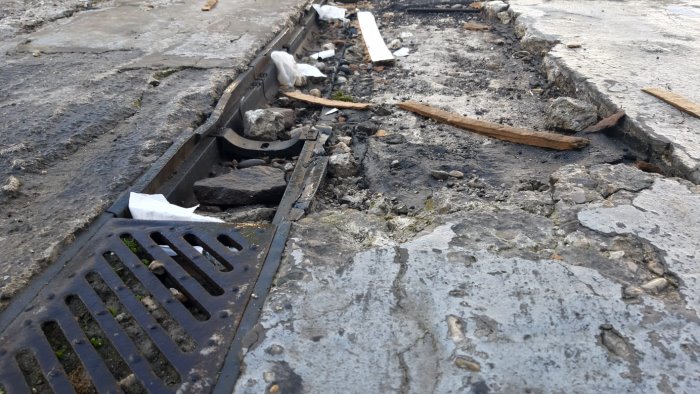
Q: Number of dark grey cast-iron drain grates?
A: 1